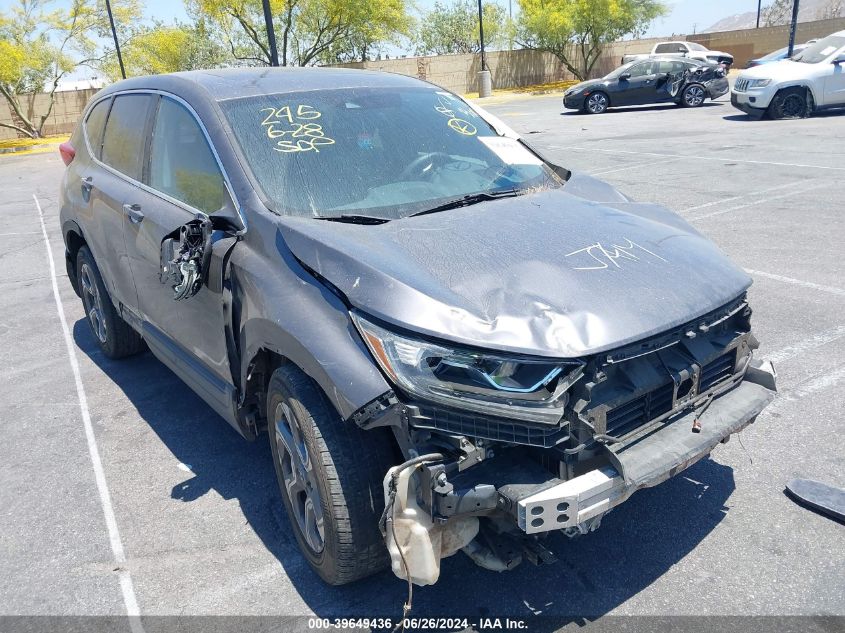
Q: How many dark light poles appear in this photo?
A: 5